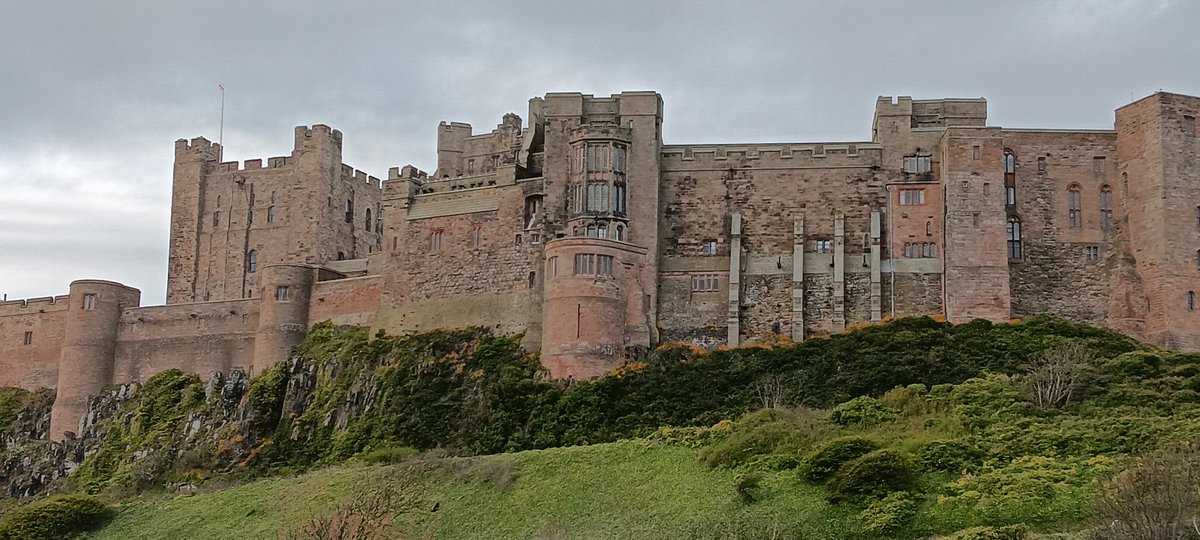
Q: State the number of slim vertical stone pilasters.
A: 4